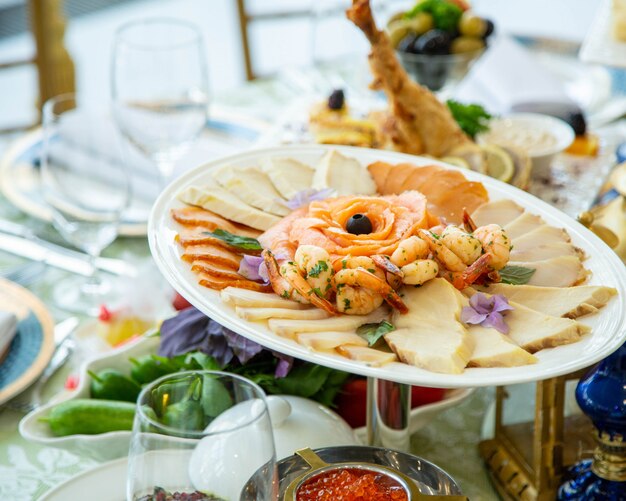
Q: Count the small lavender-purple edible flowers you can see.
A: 3